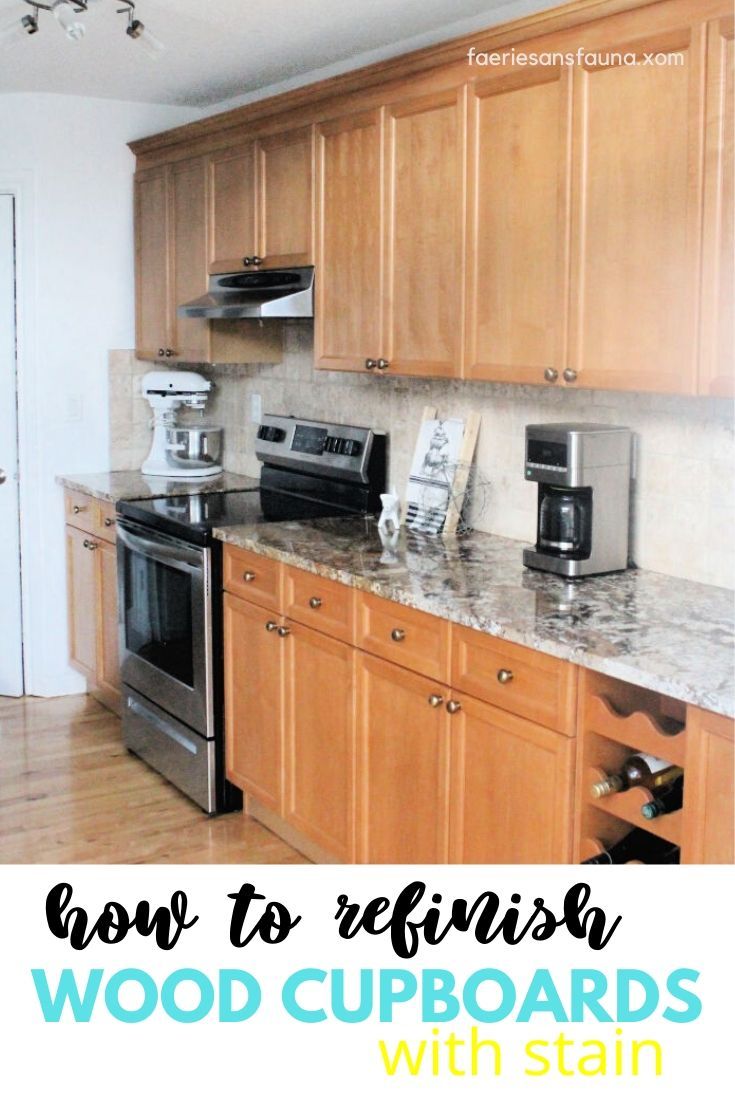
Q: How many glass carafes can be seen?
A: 1